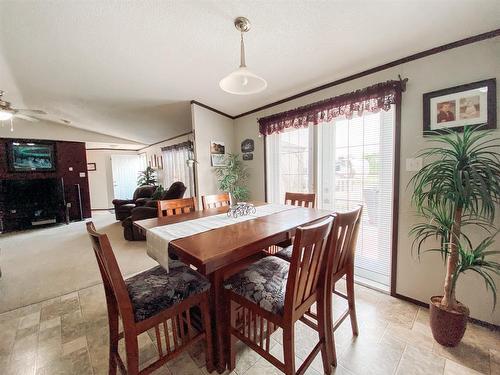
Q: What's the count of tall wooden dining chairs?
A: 6